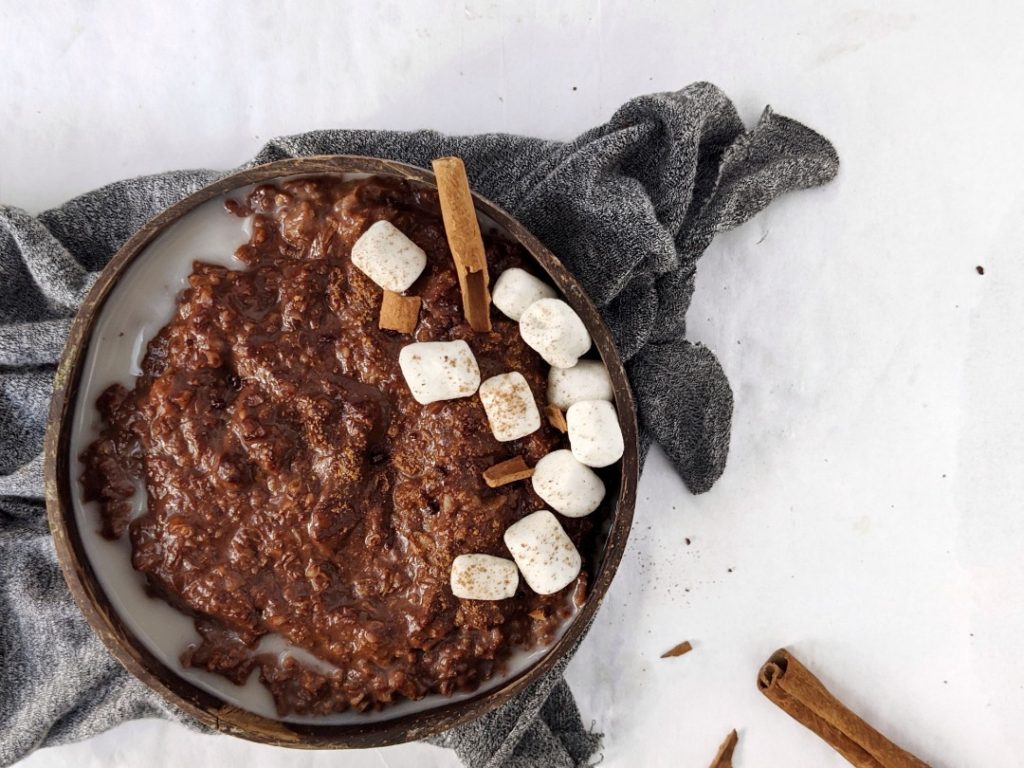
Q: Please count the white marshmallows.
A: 10